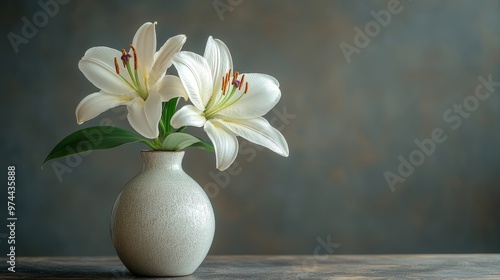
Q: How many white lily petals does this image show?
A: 12